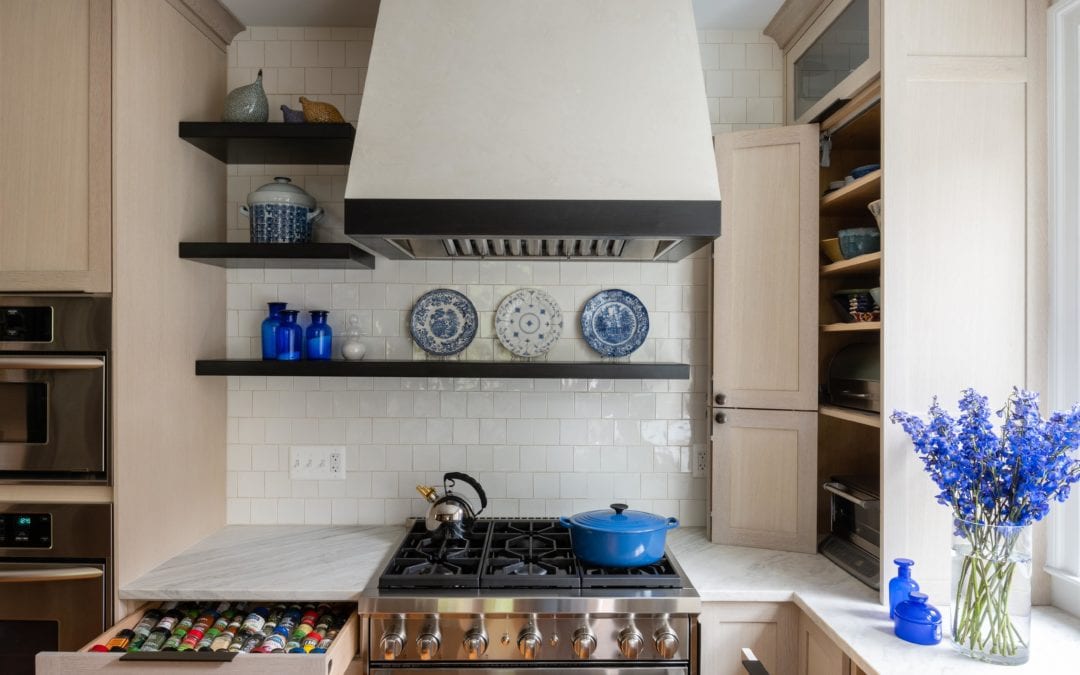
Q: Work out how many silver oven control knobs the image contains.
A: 7